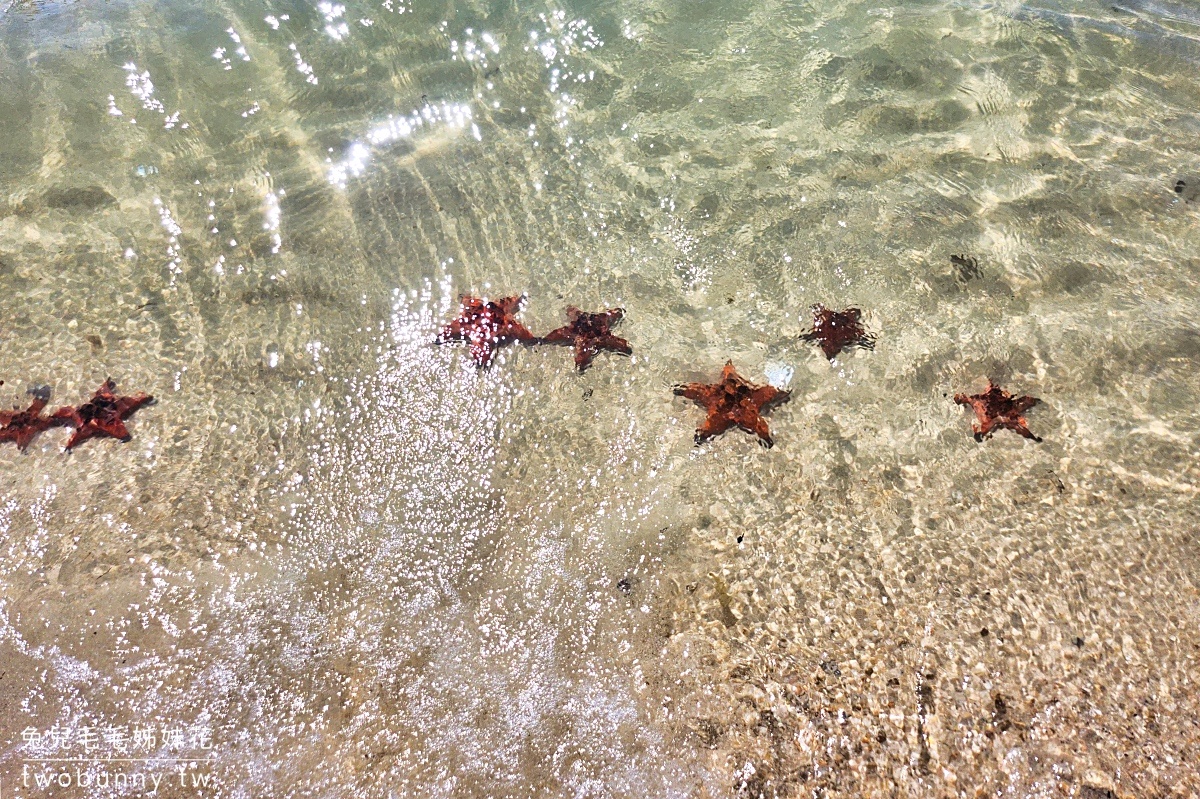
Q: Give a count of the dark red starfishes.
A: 7